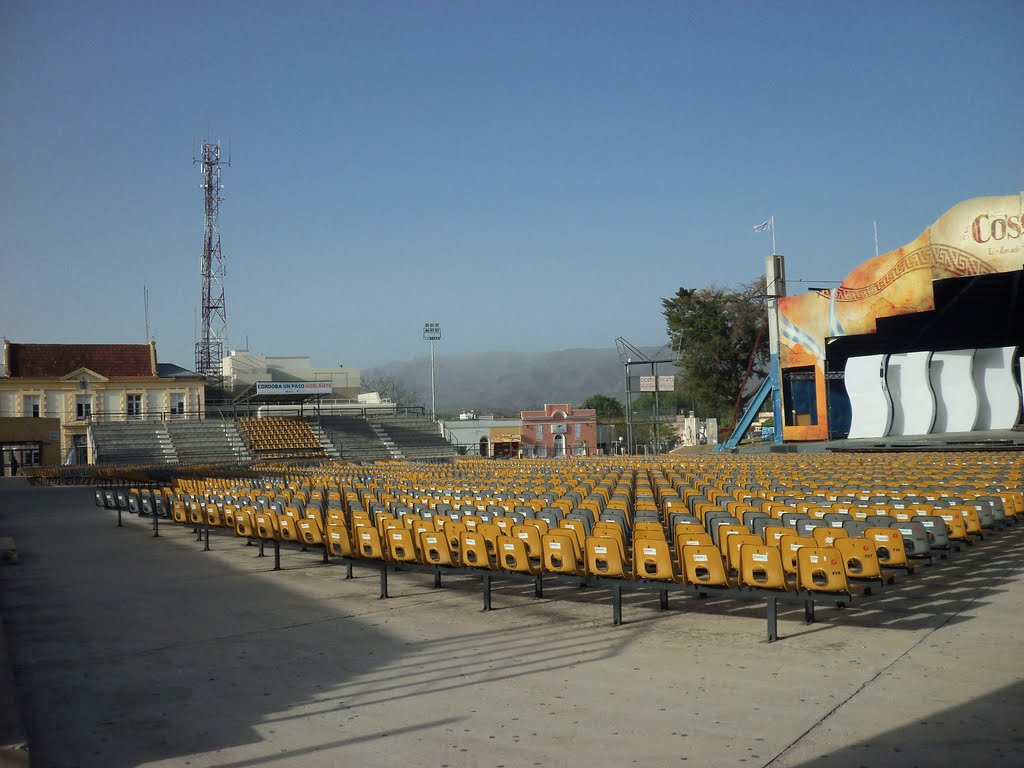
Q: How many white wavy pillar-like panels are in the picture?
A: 4